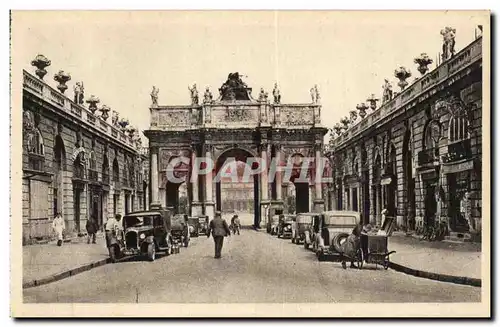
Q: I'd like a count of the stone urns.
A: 12